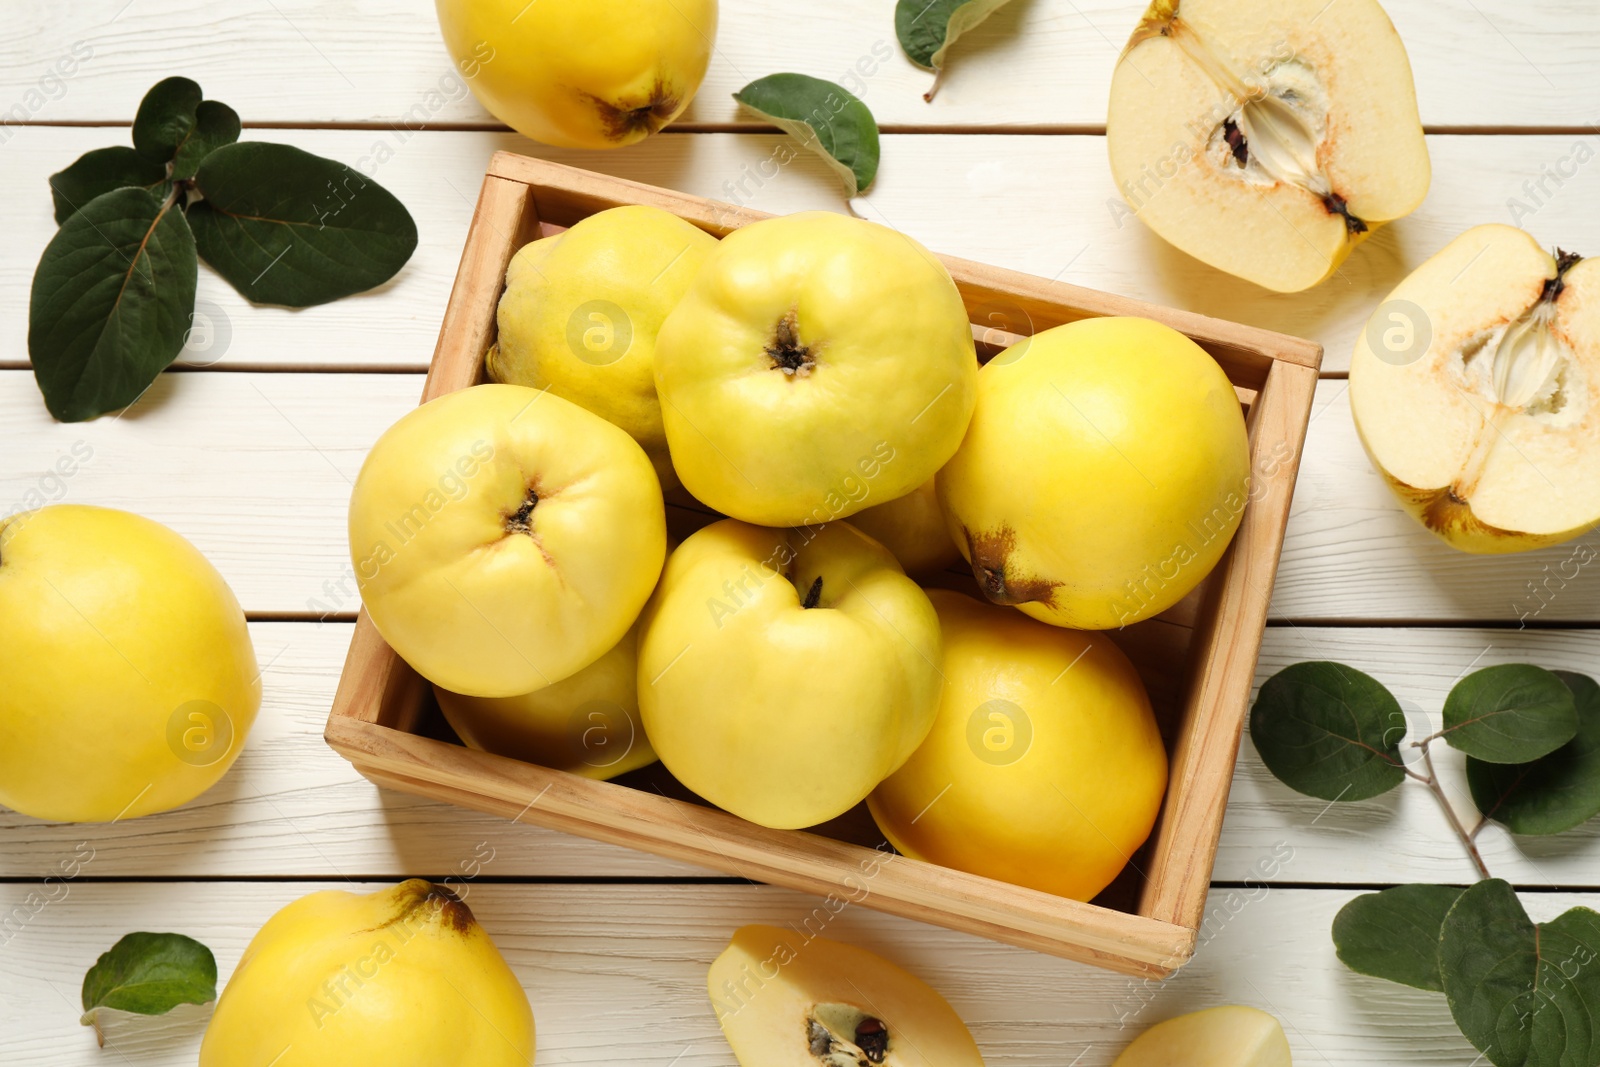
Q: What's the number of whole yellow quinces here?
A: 11